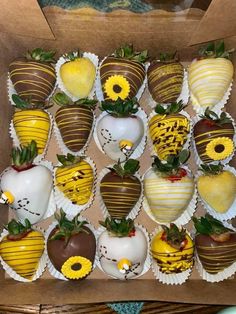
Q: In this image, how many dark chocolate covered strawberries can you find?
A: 8